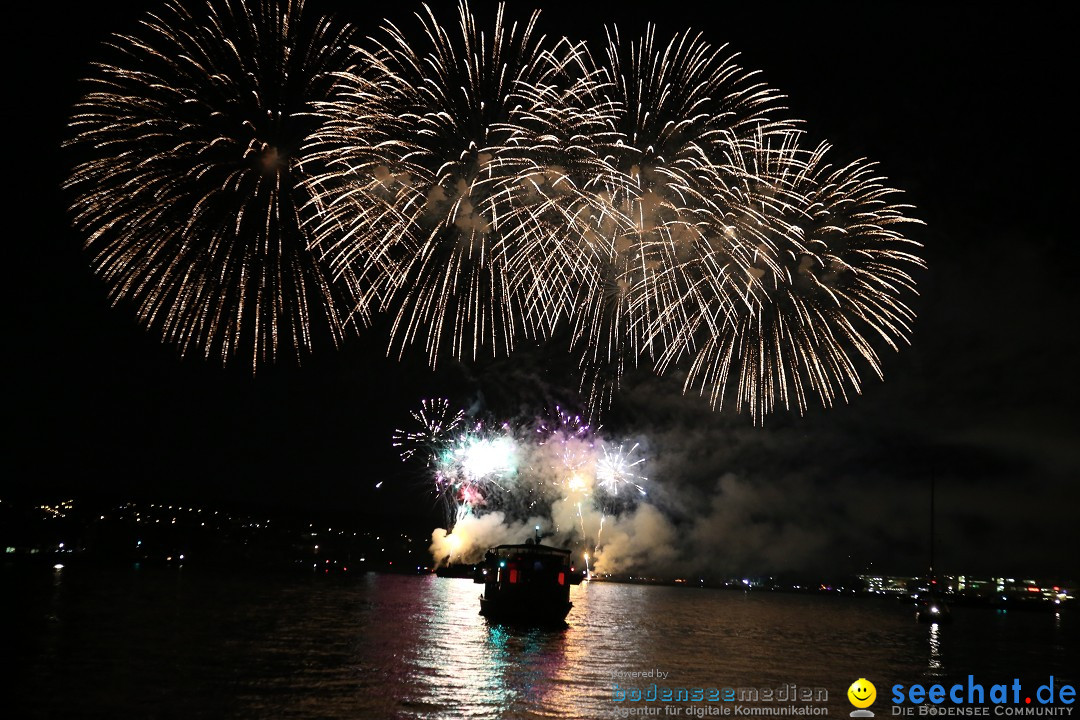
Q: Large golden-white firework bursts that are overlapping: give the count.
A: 4